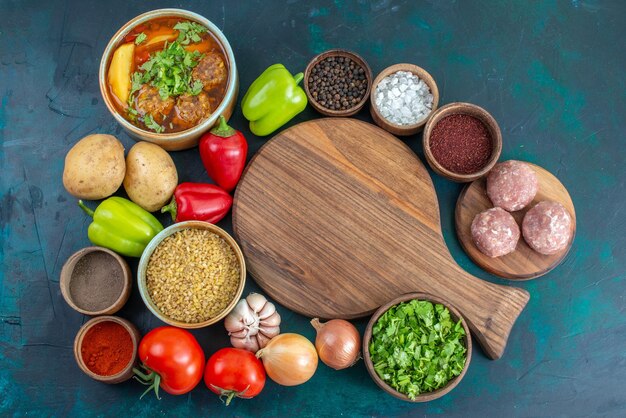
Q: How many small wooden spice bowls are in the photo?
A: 5